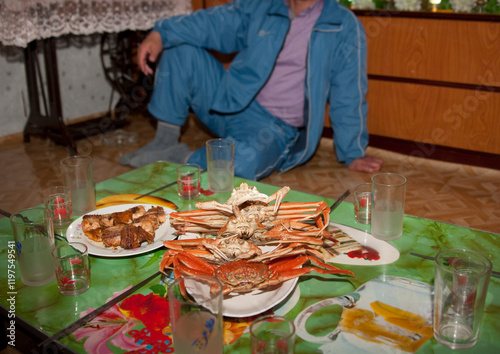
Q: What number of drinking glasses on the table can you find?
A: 12